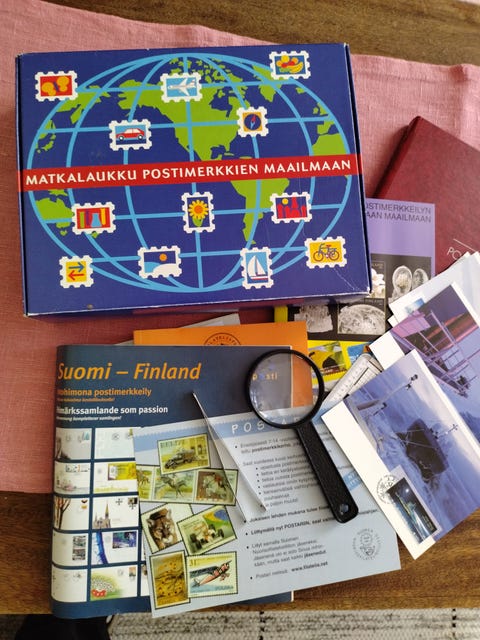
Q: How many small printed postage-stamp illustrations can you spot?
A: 12